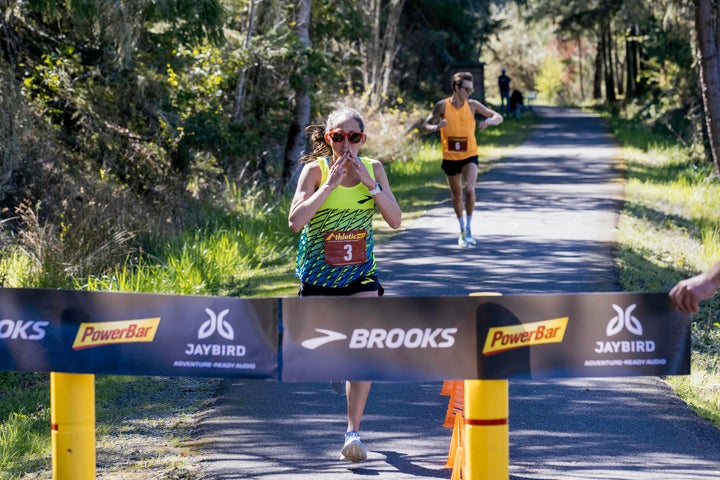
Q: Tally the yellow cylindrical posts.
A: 2